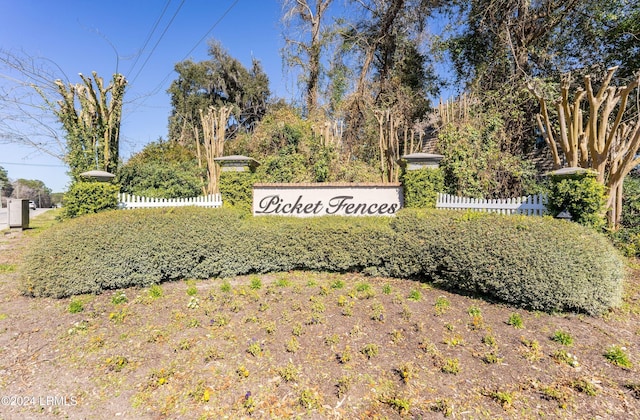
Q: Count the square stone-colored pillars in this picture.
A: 4